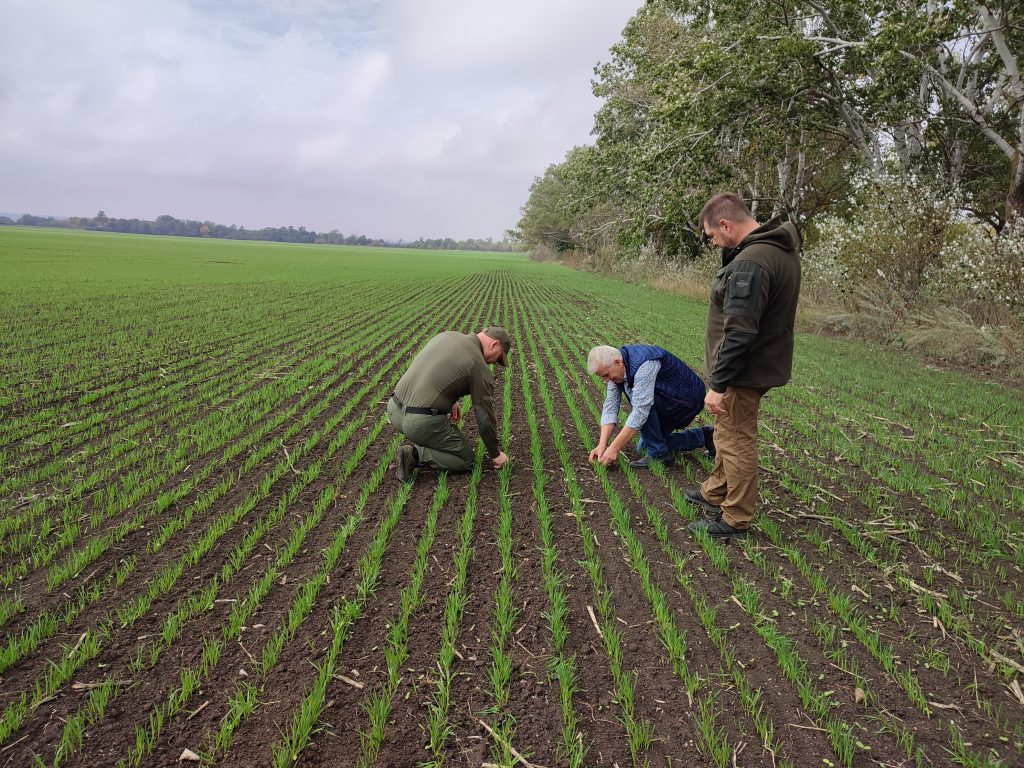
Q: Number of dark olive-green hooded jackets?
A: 1